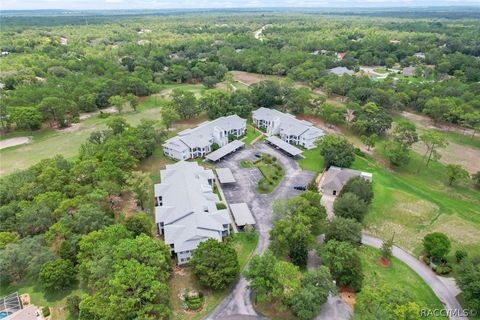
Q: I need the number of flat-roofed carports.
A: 4